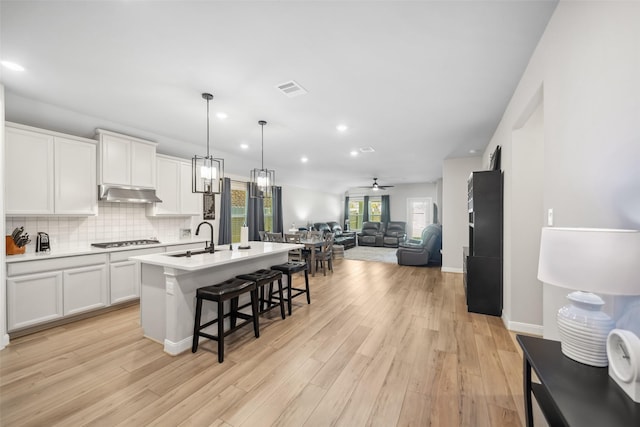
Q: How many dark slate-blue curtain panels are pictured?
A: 6